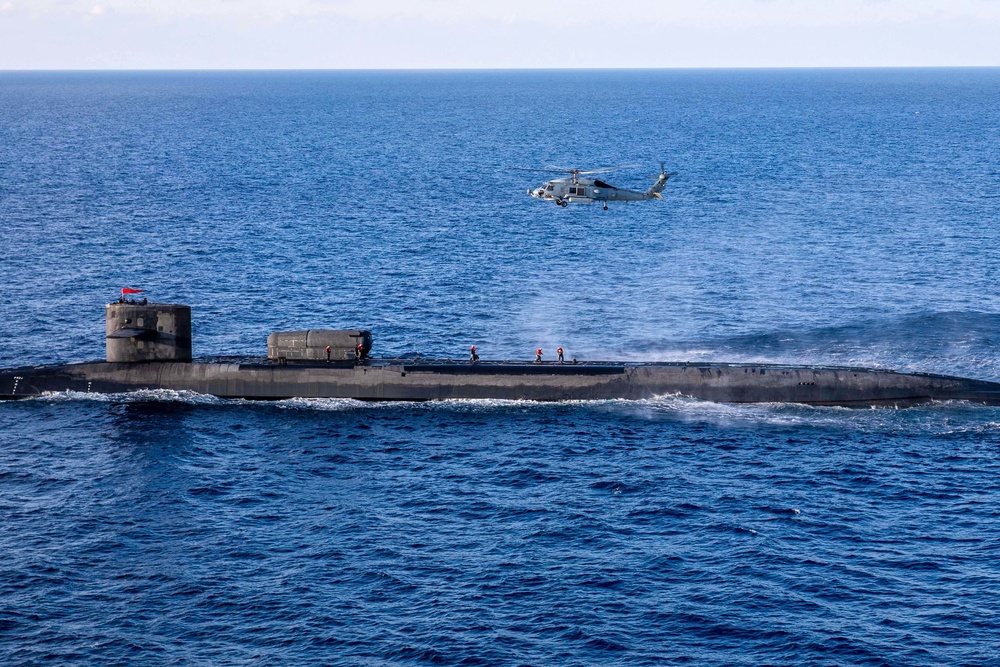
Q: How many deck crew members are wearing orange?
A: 5